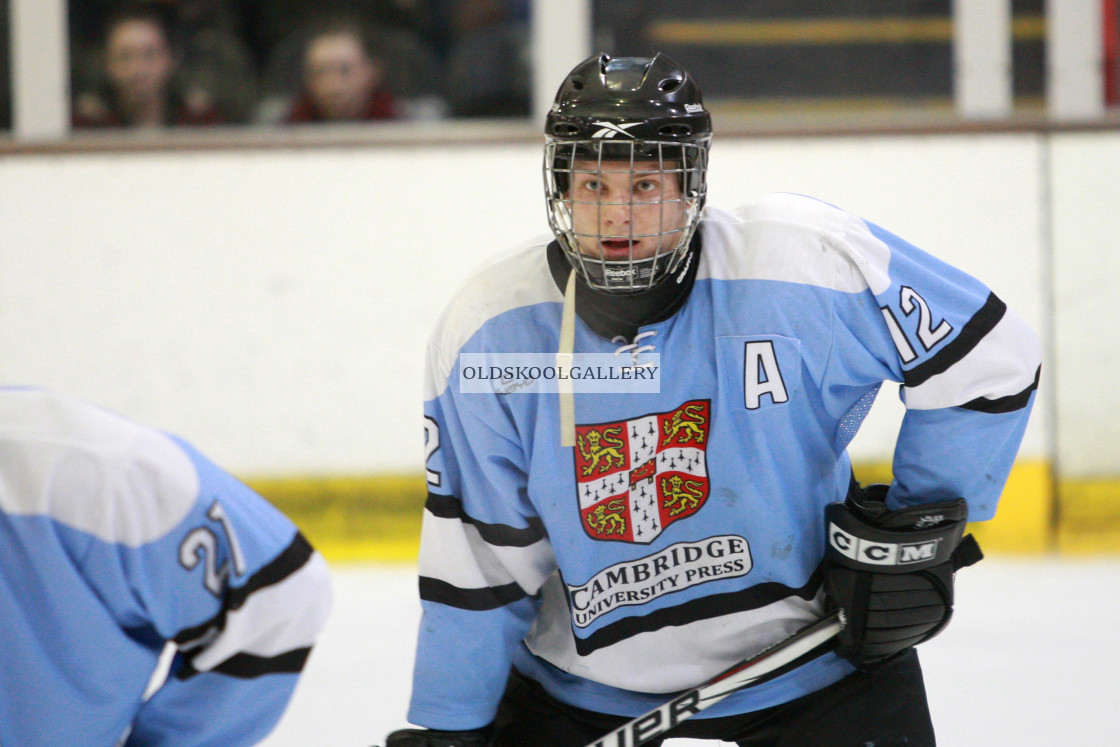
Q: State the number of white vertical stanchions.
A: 4